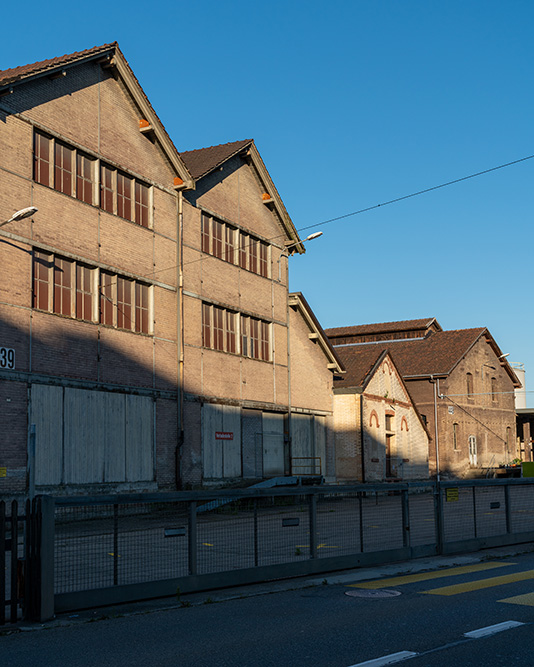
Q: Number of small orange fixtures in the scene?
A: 3